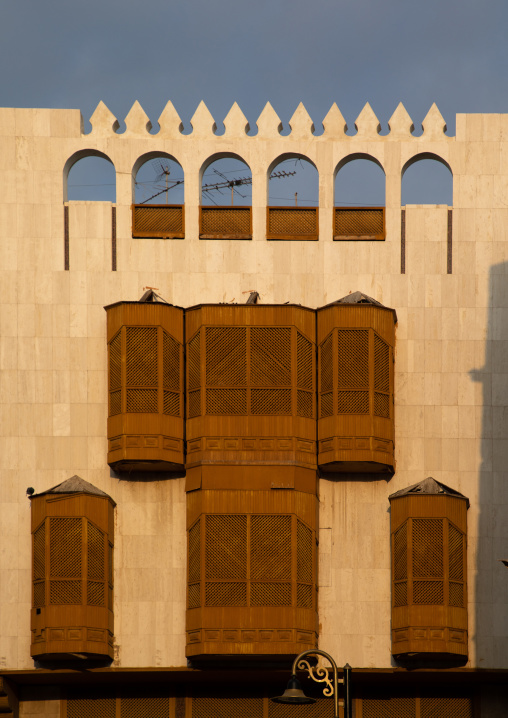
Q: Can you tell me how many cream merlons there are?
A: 11